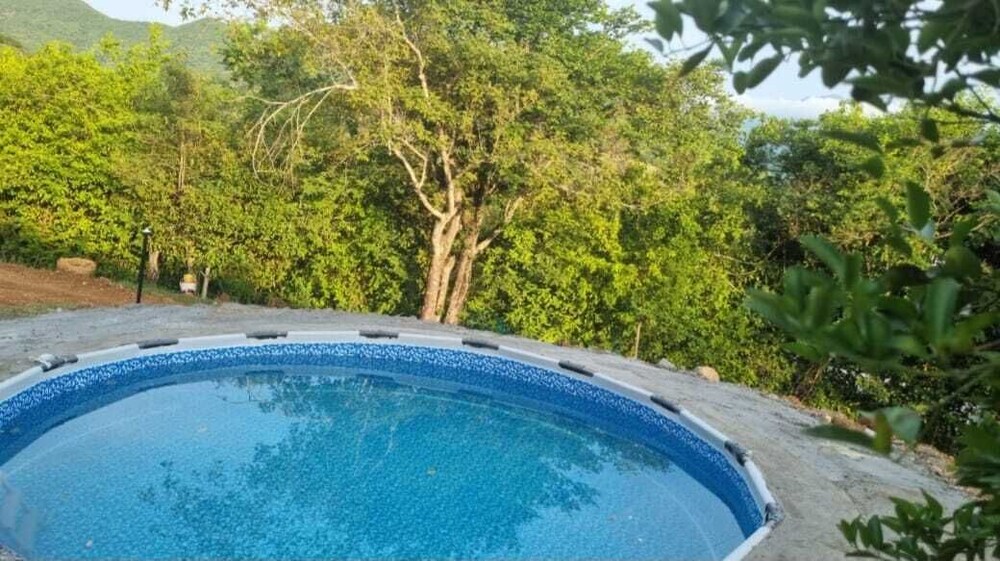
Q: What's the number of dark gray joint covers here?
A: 9